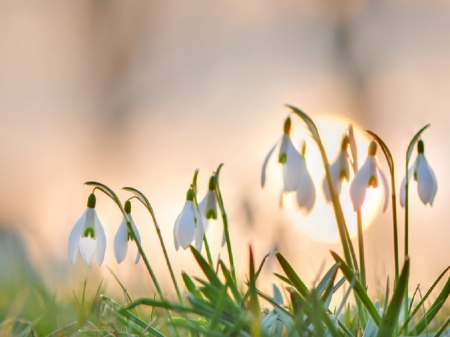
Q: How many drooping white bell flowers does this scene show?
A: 9